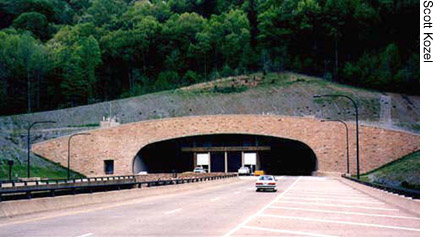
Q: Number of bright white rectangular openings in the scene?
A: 2